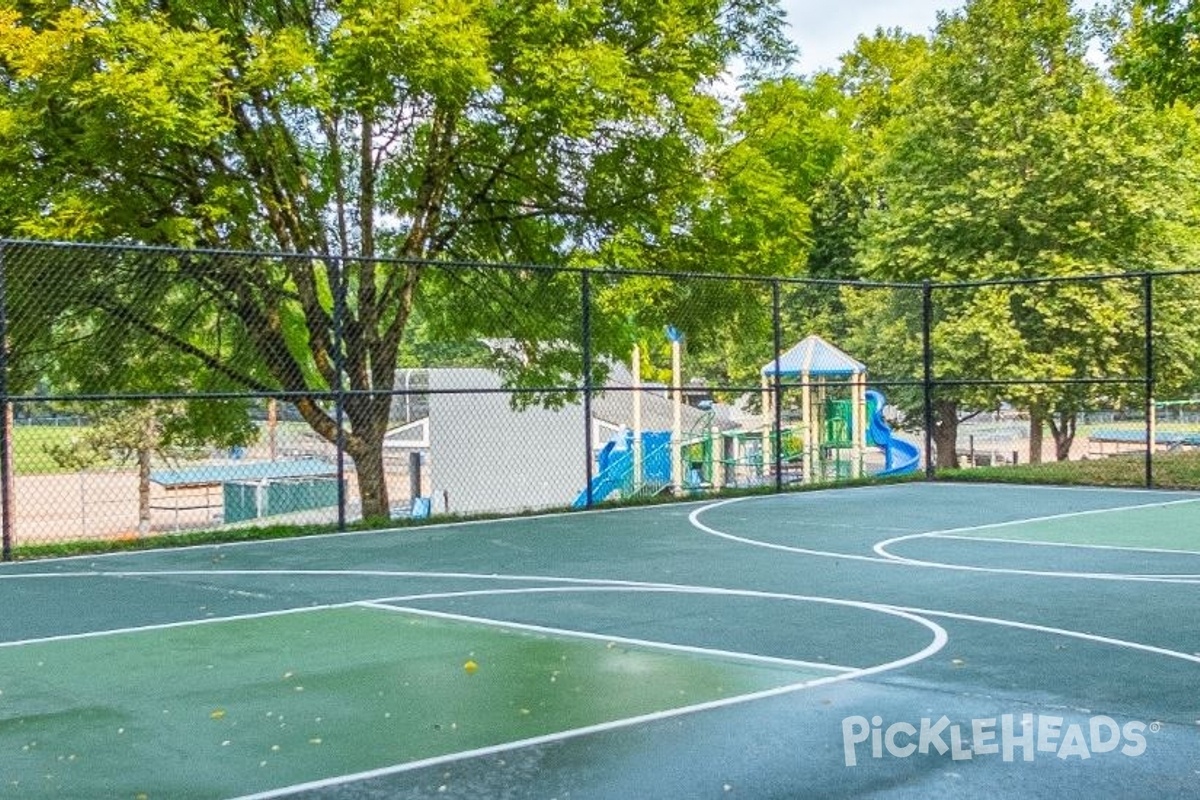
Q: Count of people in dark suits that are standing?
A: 0